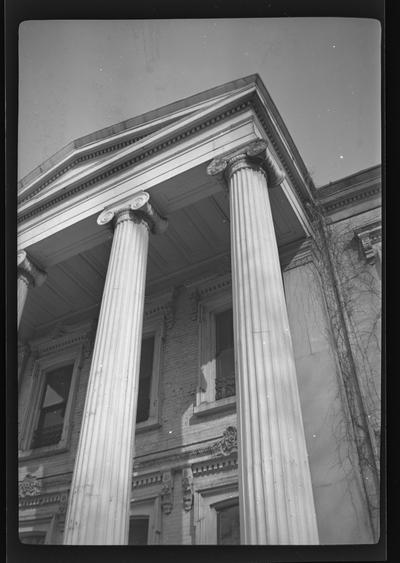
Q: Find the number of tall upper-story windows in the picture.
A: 3